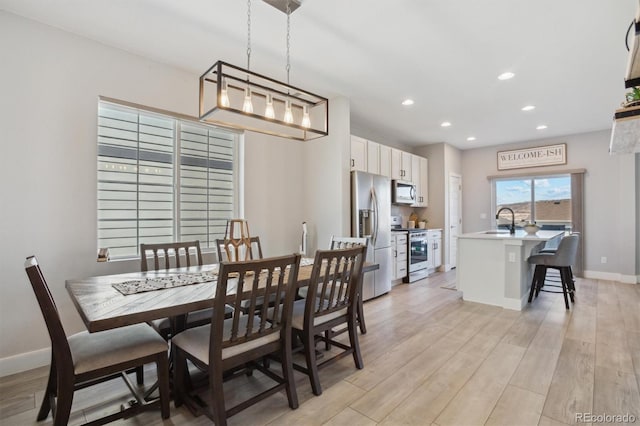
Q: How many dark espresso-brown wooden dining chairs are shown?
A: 6